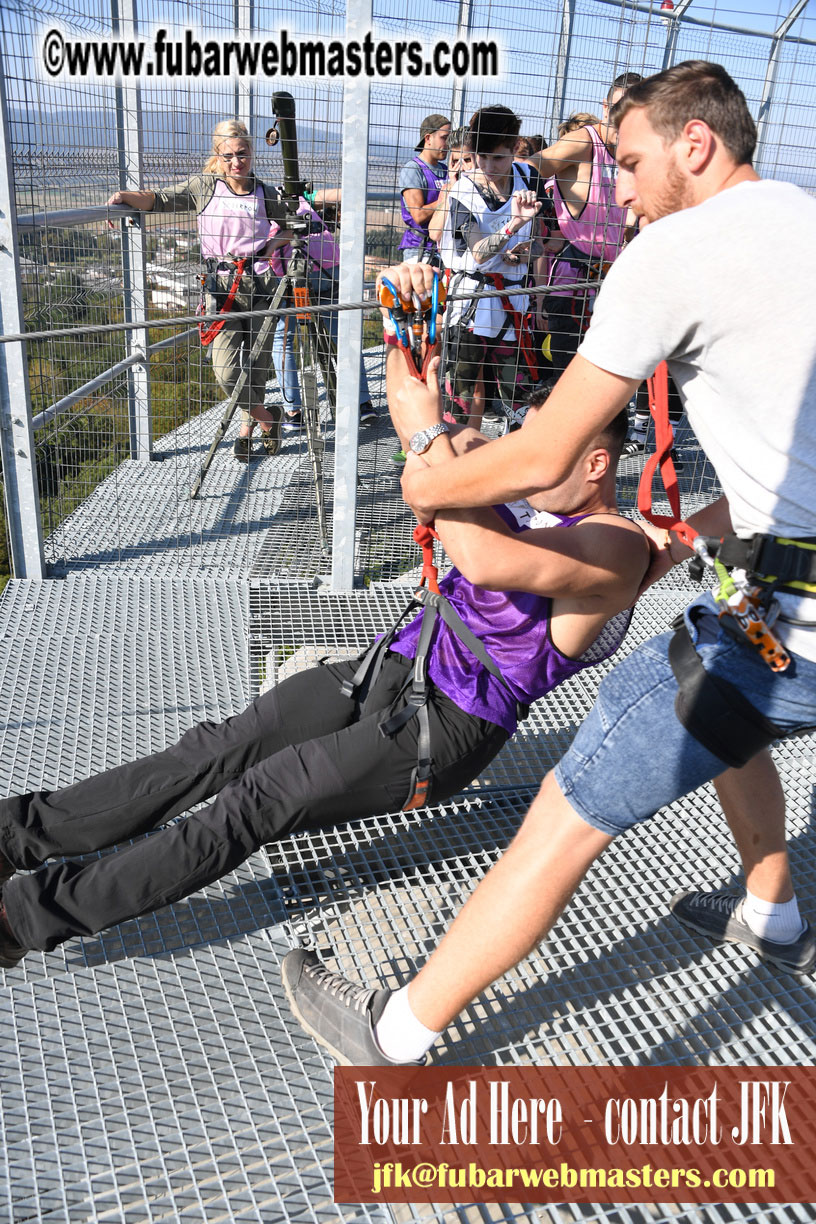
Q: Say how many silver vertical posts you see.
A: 8